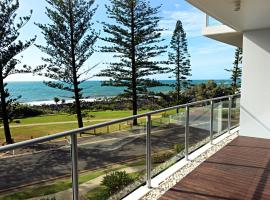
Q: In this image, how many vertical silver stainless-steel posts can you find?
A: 5